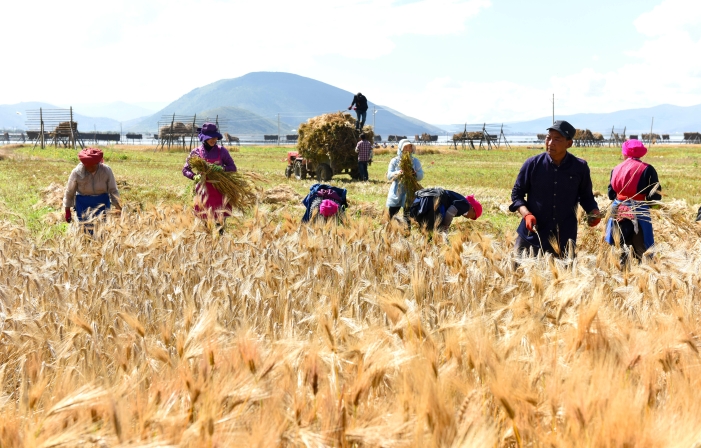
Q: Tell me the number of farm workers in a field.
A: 9